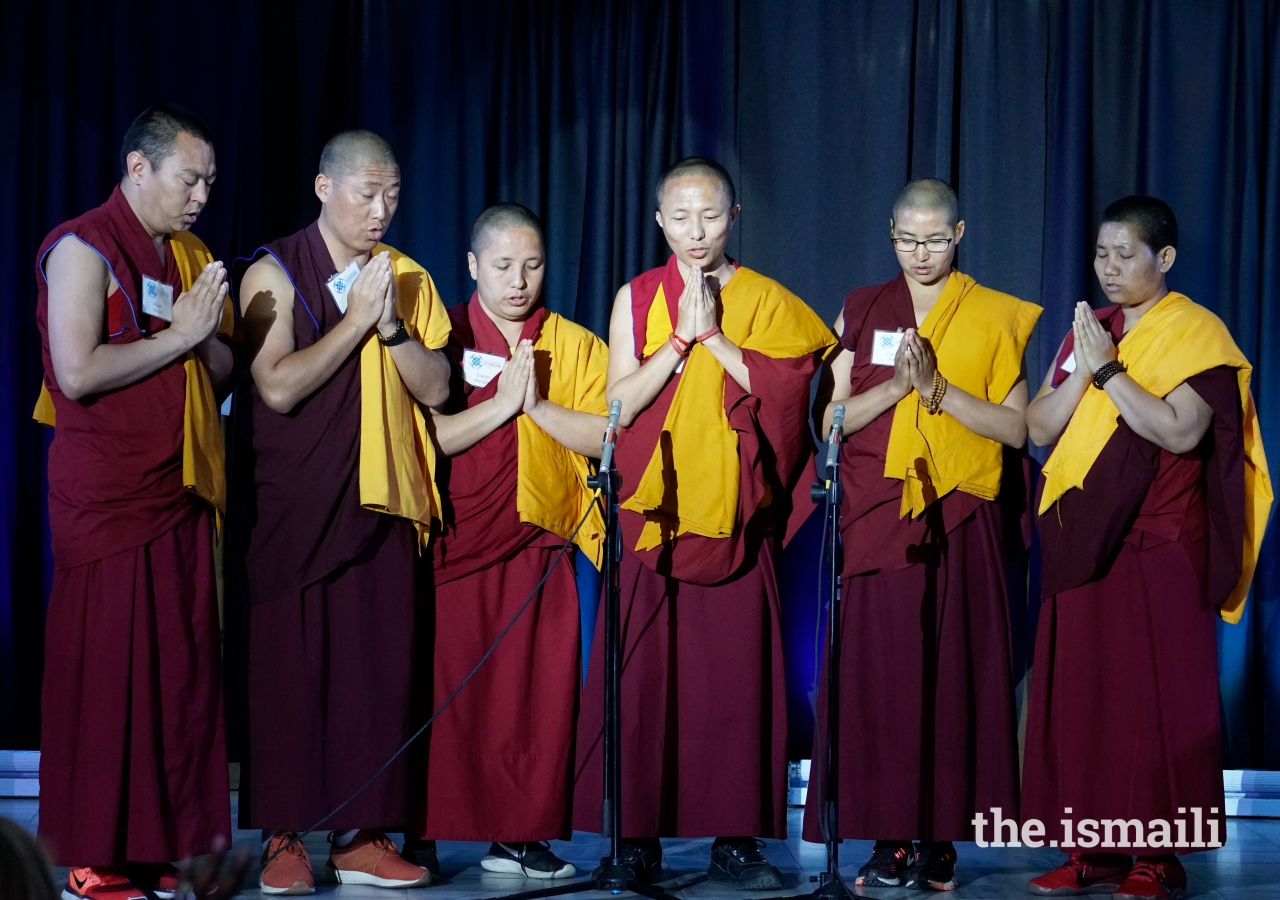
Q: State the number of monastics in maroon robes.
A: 6